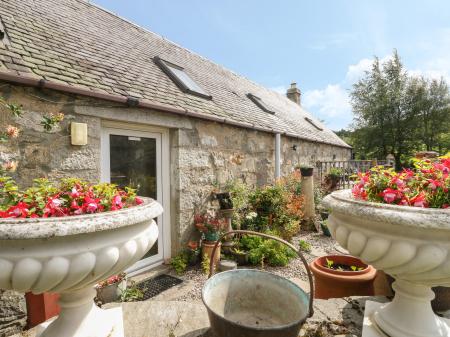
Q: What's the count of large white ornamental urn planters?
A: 2